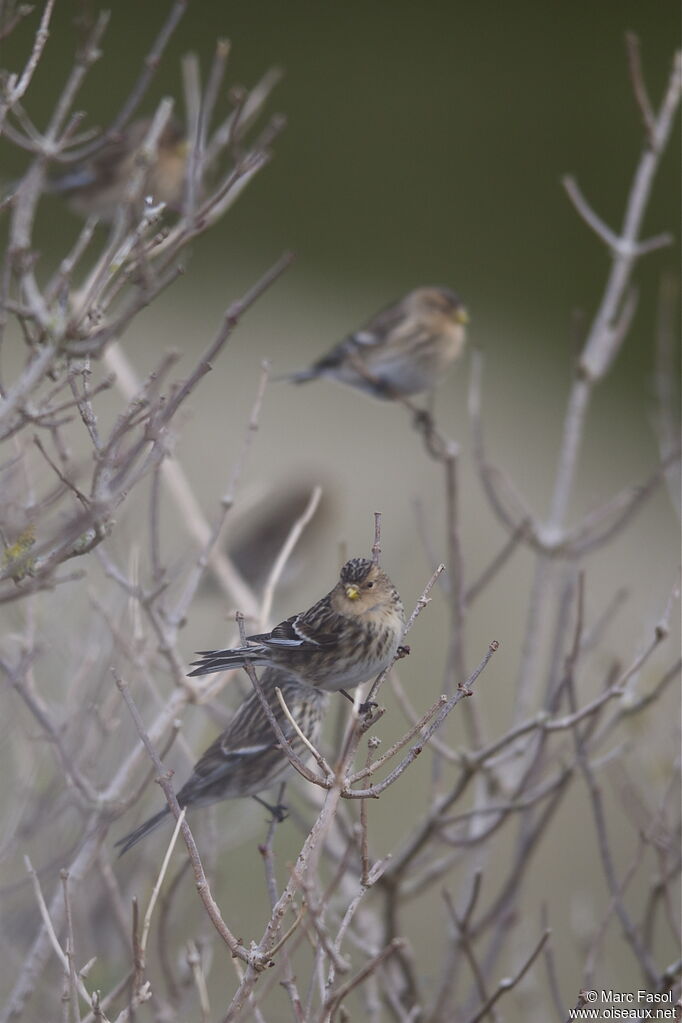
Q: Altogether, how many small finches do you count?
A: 5